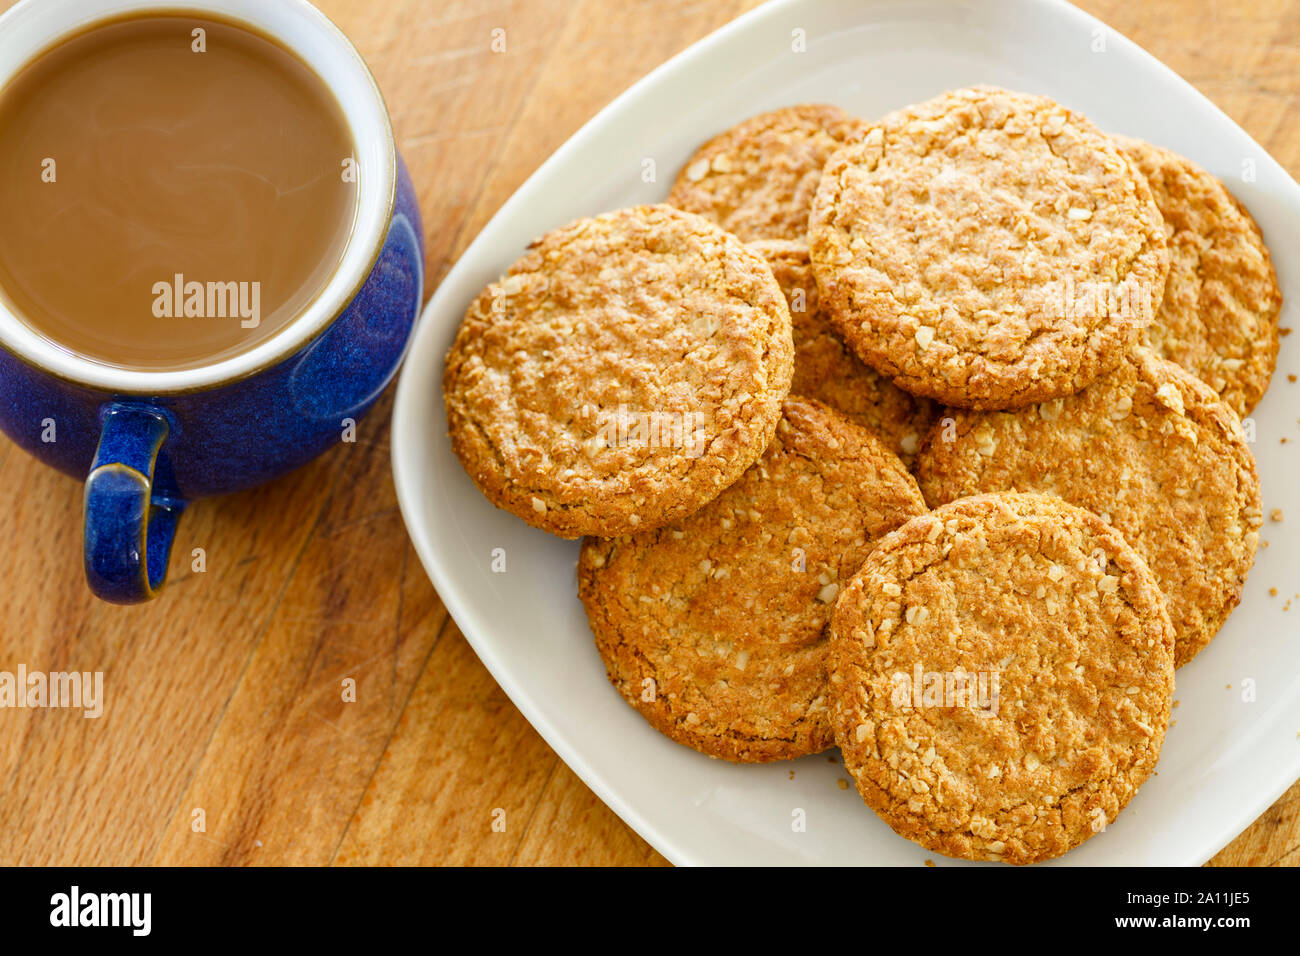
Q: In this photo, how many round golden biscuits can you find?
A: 8